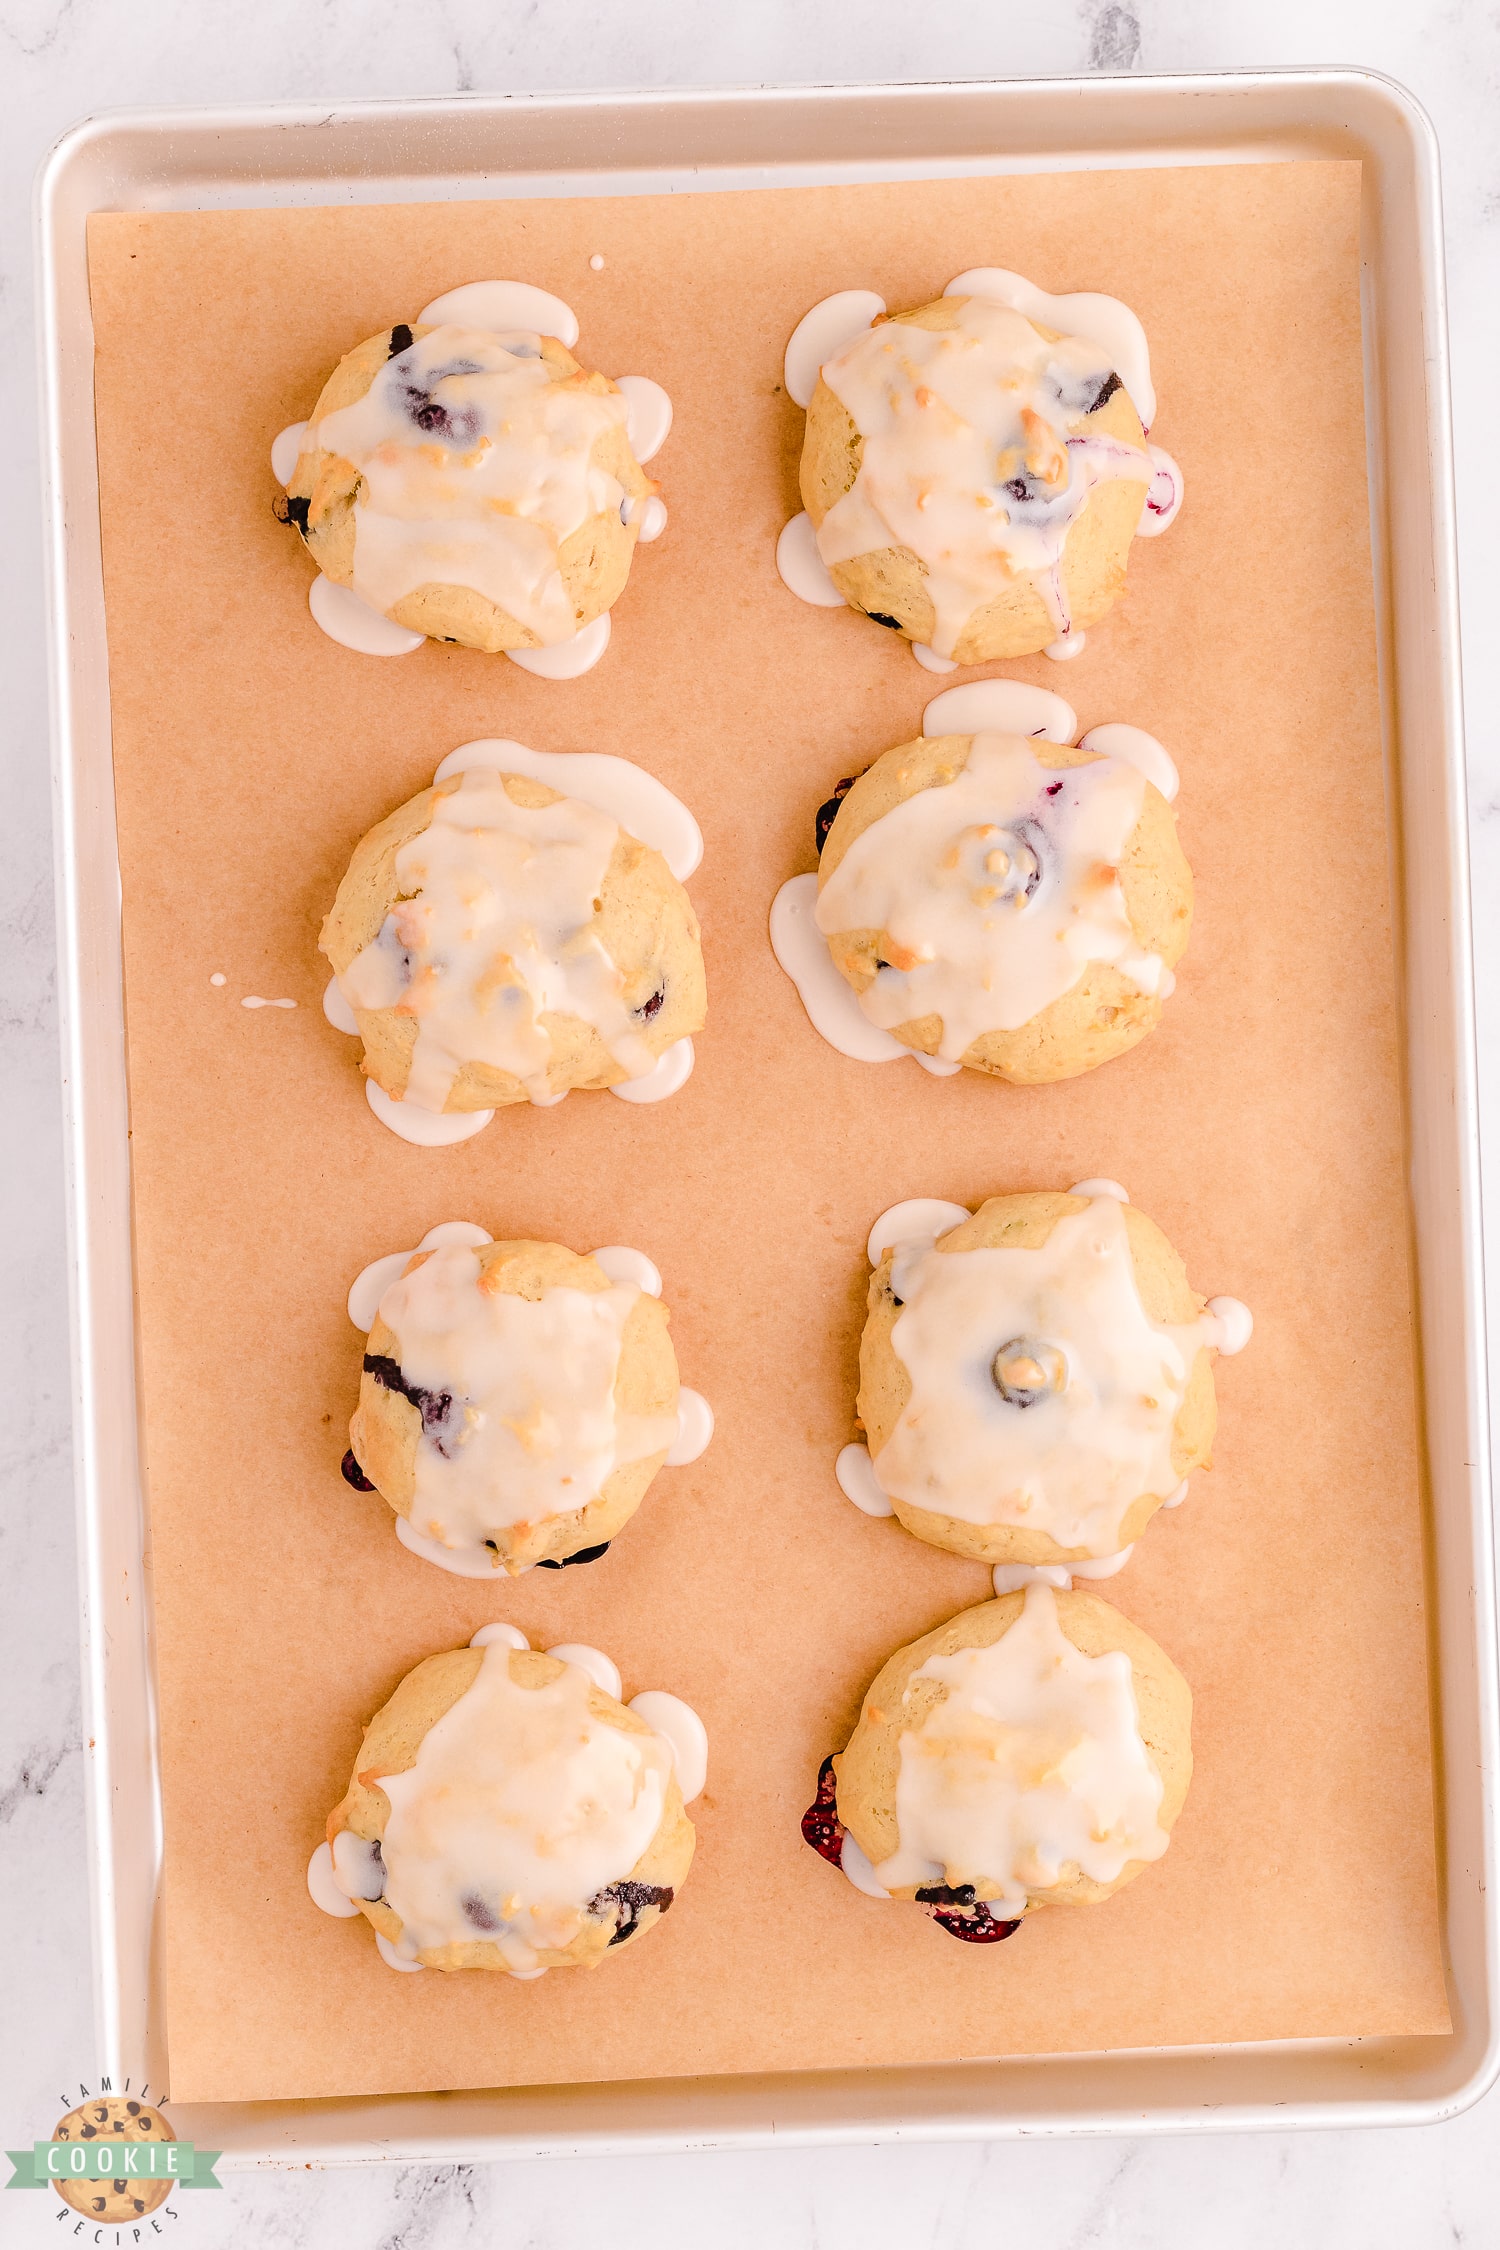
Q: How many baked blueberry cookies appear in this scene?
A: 8